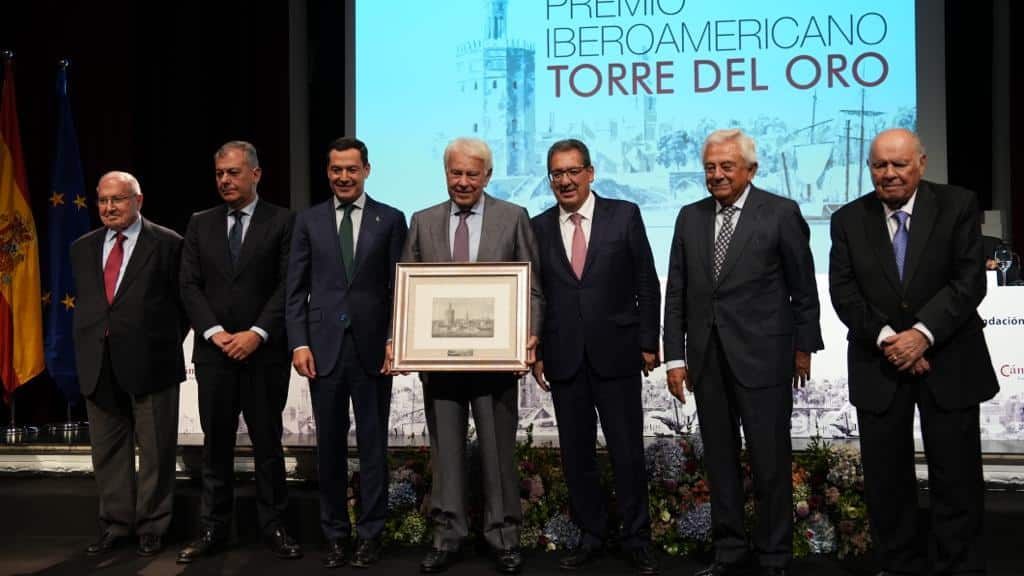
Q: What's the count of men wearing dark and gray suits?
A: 7